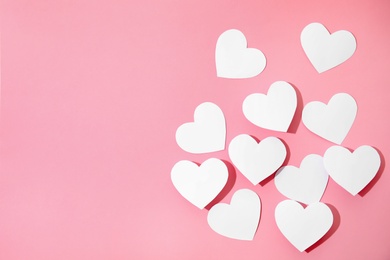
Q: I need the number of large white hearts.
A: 11